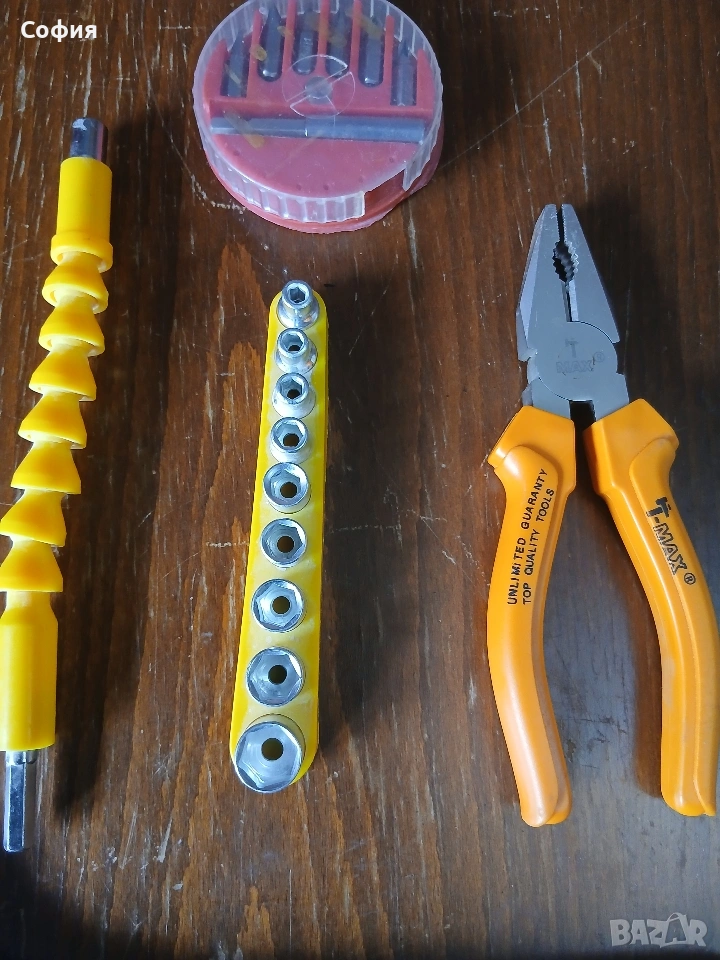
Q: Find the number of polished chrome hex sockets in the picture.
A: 9